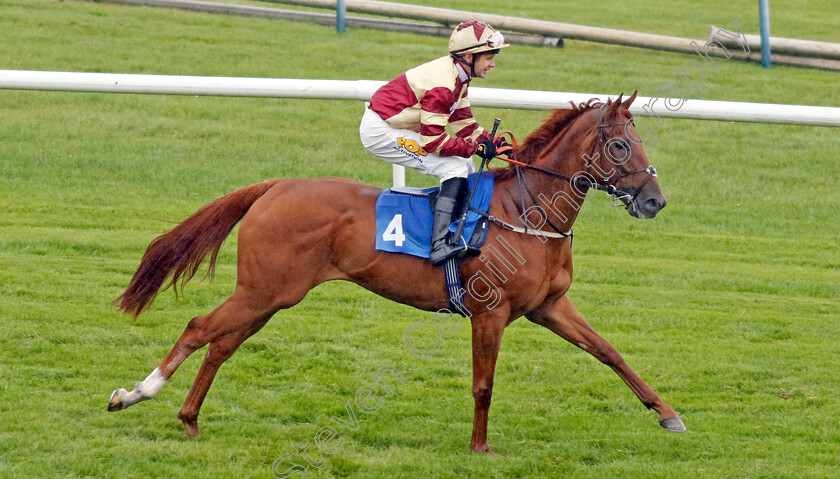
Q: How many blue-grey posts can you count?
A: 2